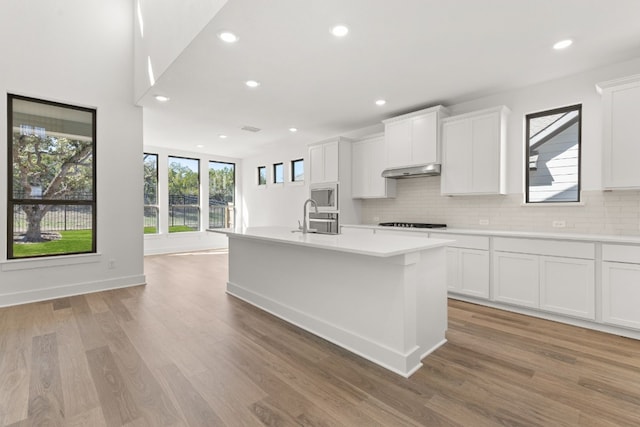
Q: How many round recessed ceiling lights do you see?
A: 9